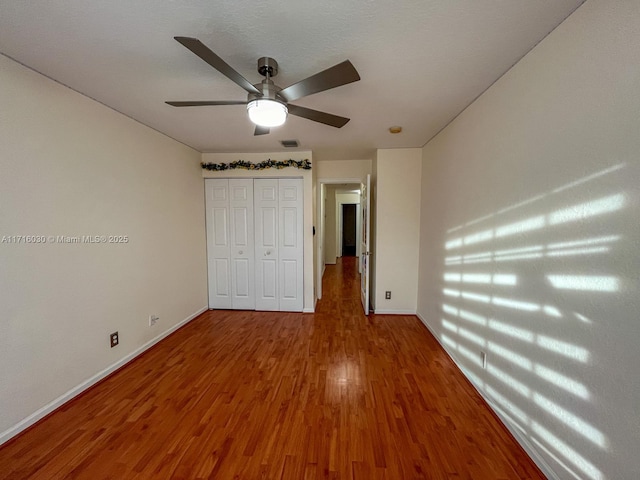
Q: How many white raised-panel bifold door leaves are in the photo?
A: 4